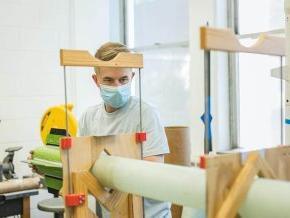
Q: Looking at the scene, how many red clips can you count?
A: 4